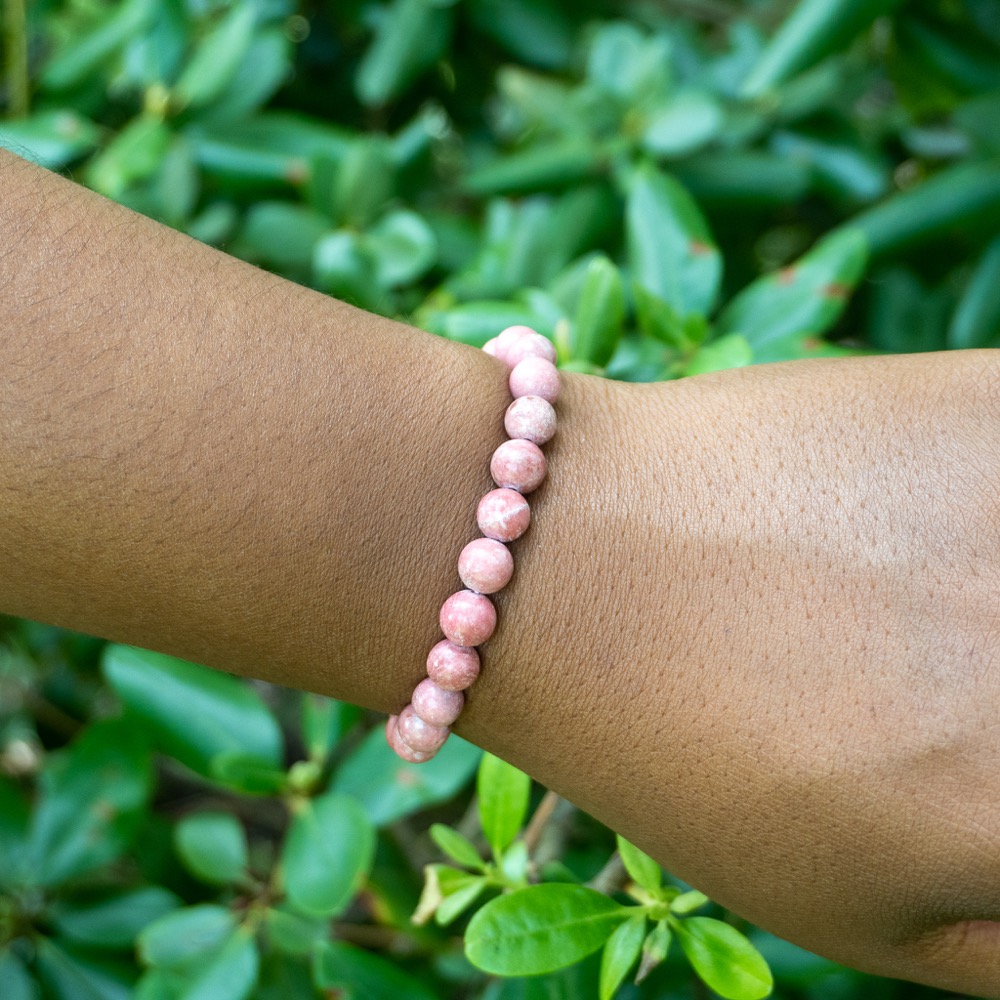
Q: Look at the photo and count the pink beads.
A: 14